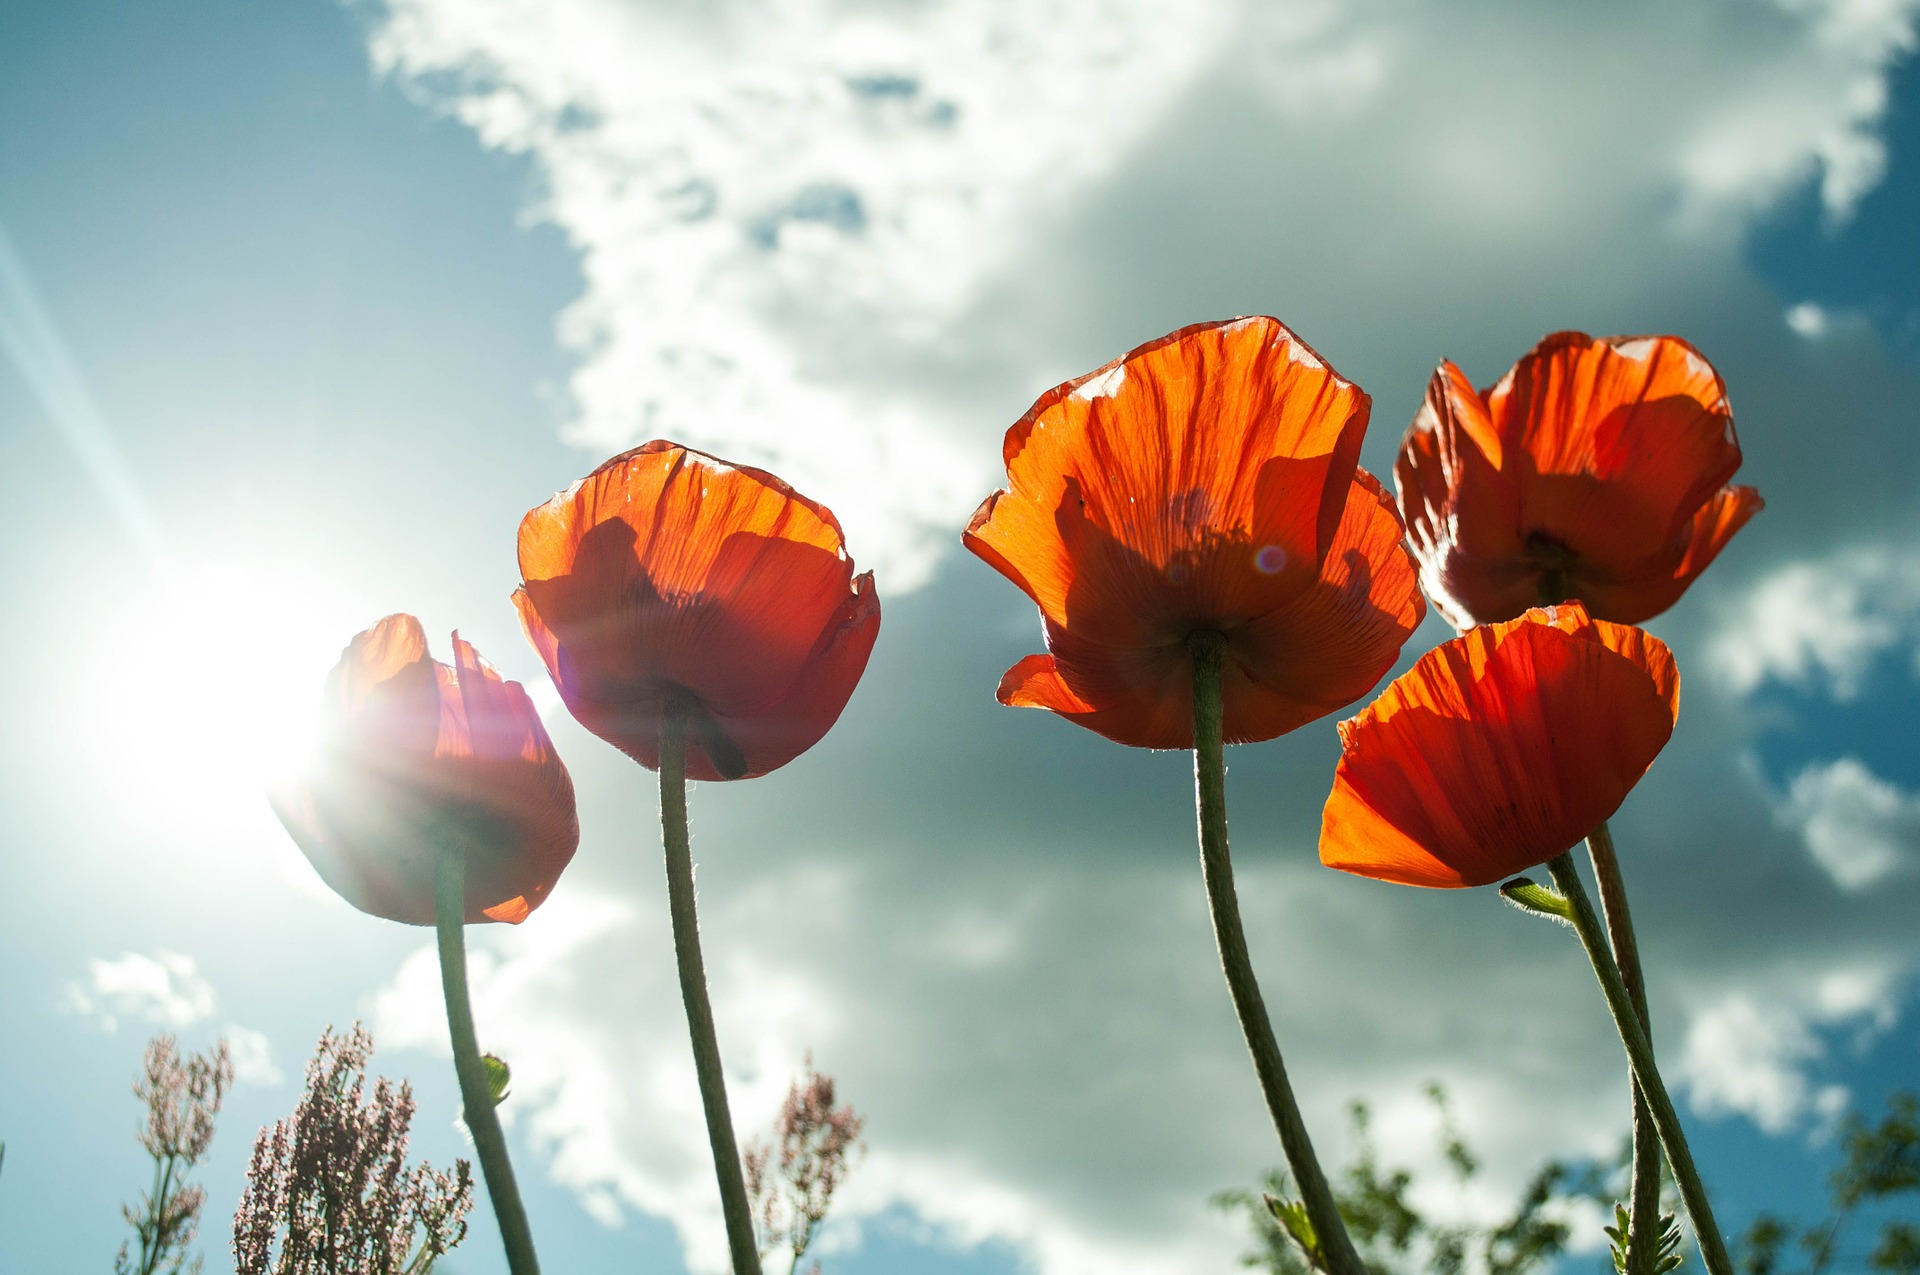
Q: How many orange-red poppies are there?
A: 5